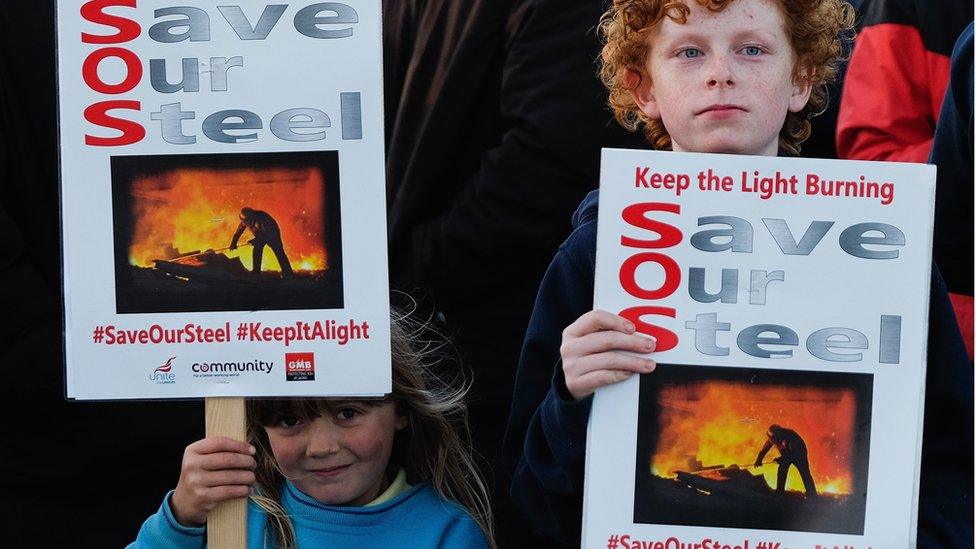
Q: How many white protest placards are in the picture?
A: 2